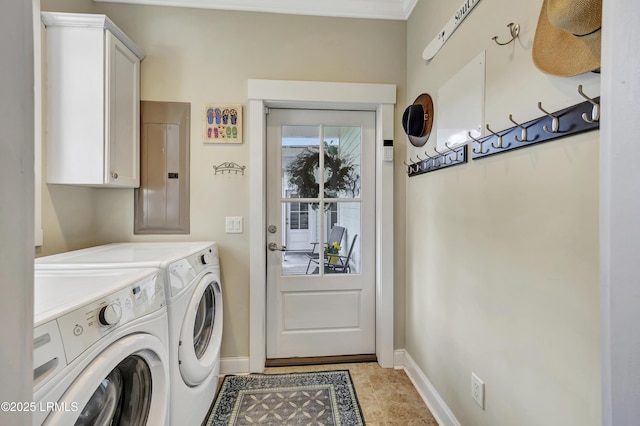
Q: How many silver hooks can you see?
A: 12